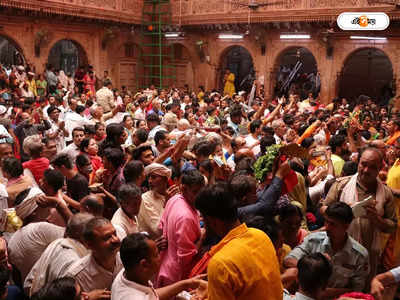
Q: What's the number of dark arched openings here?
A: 5